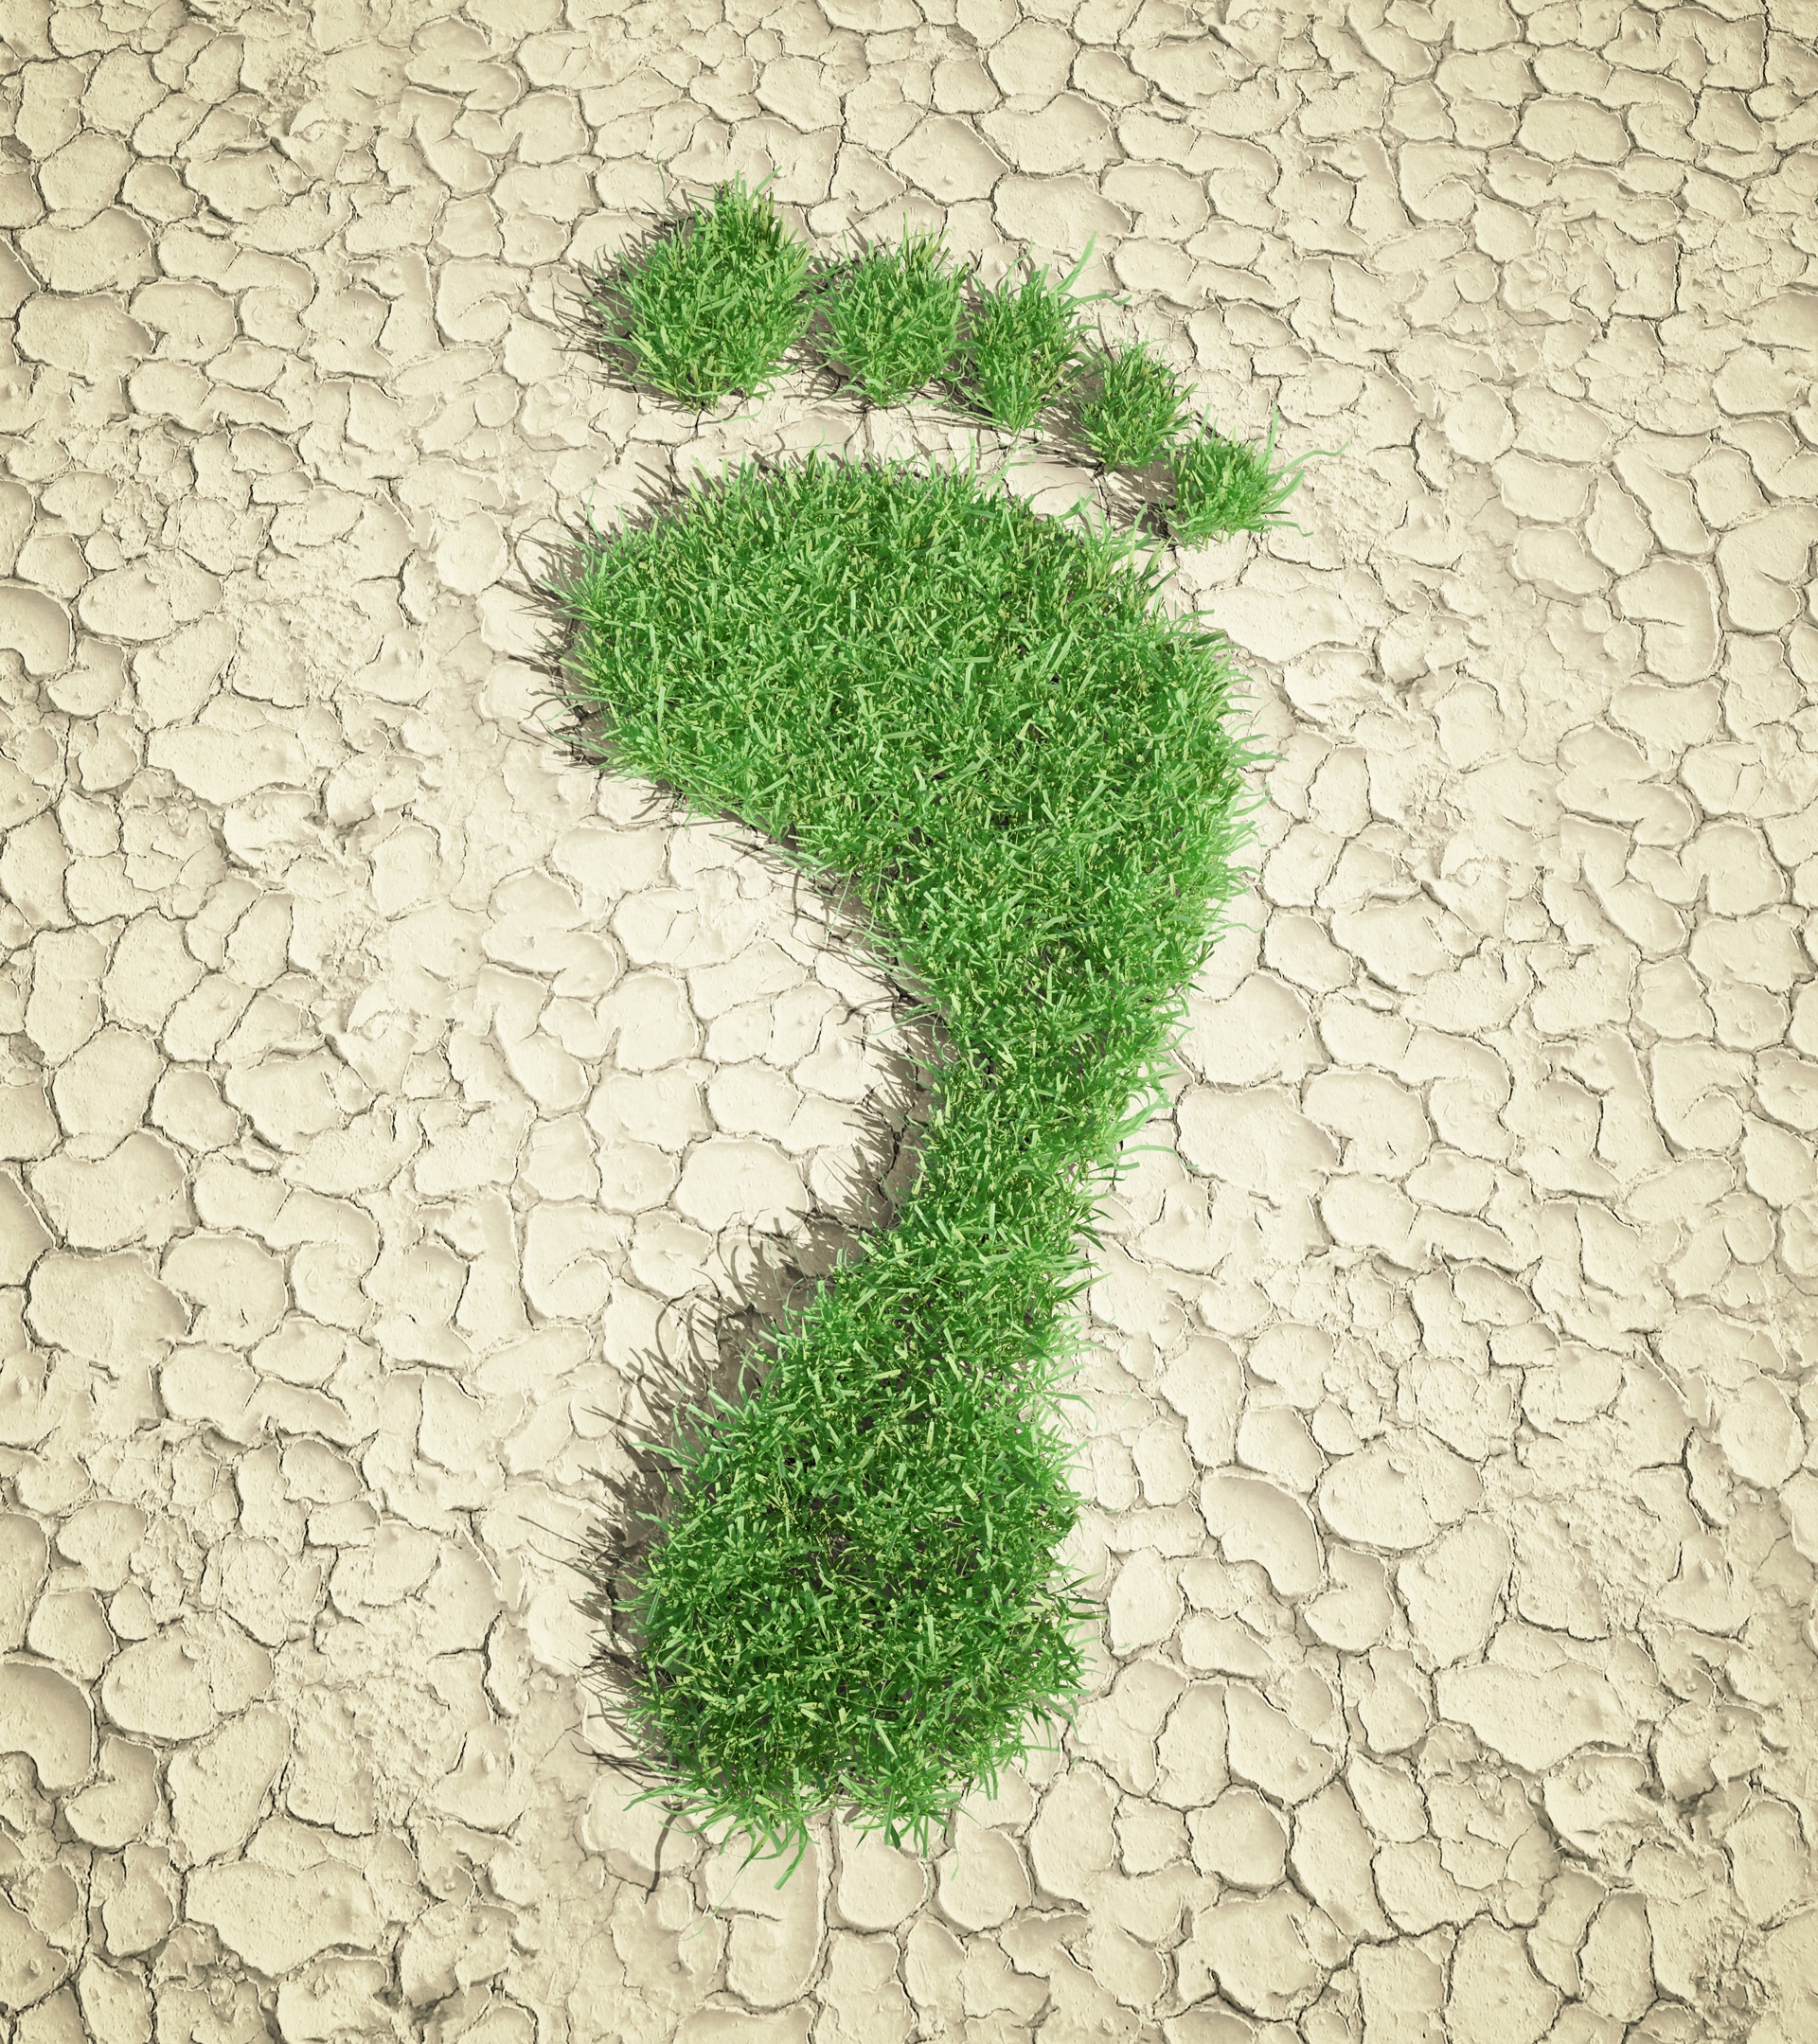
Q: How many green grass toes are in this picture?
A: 5